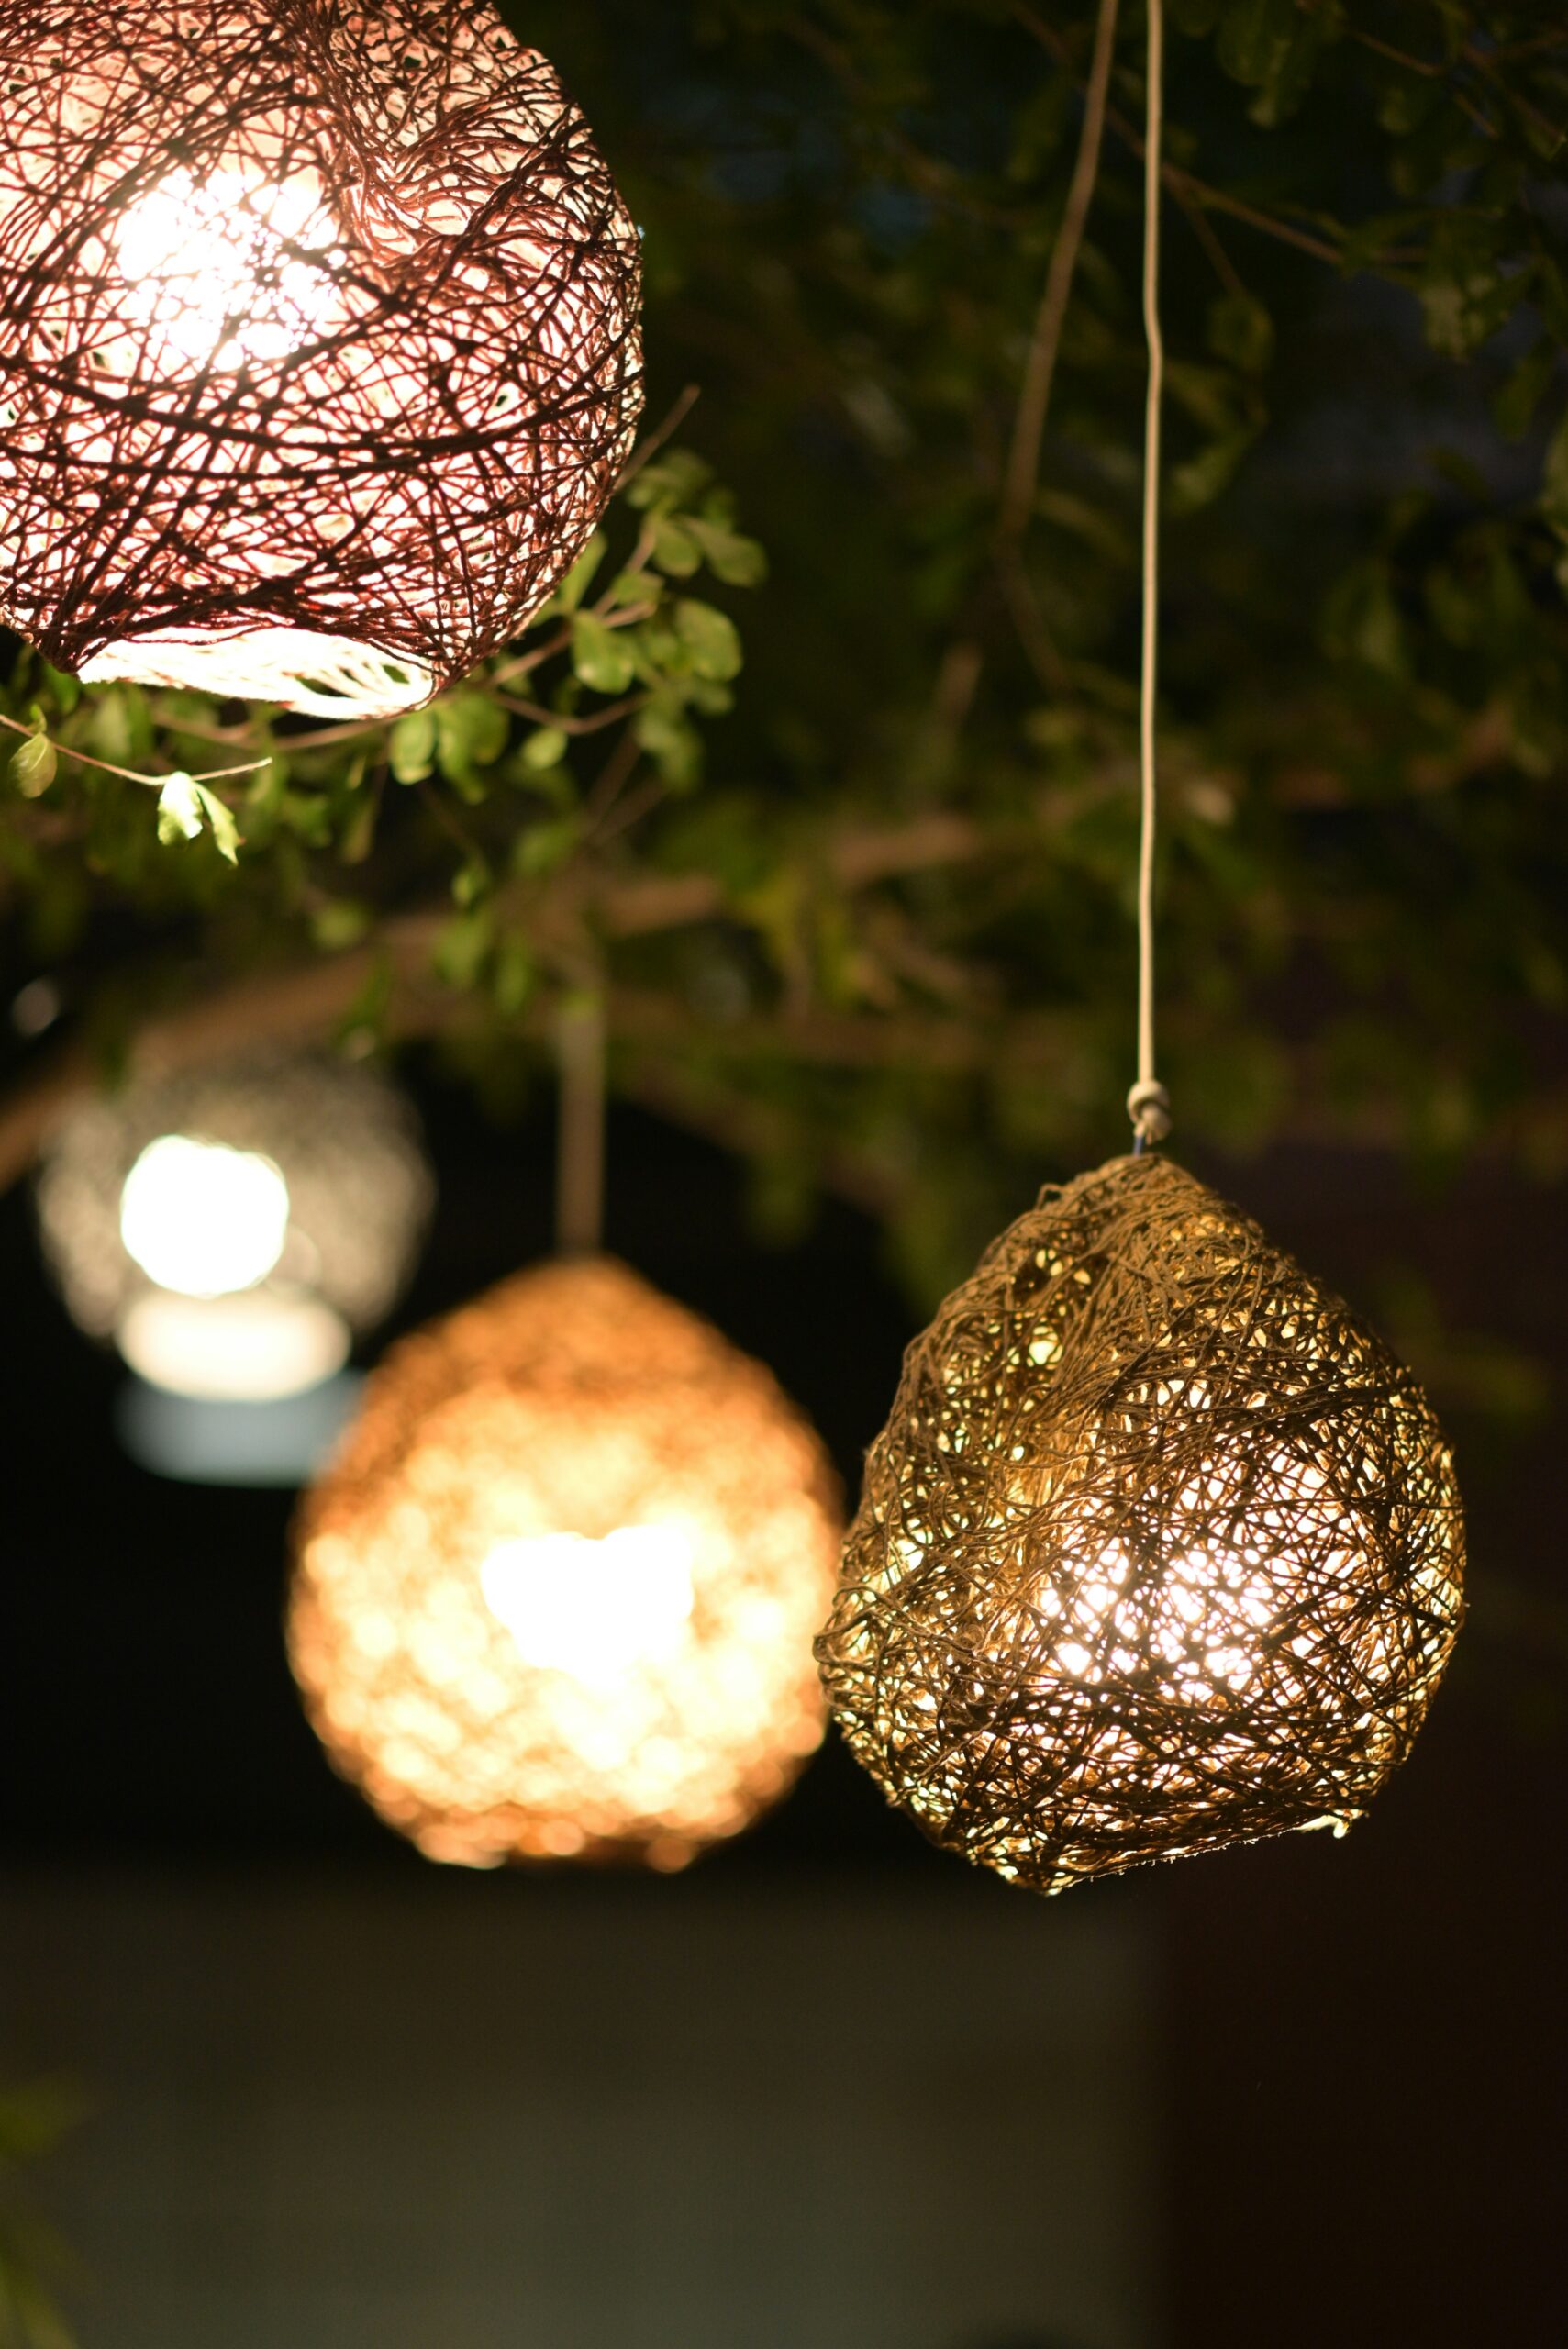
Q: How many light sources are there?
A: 4